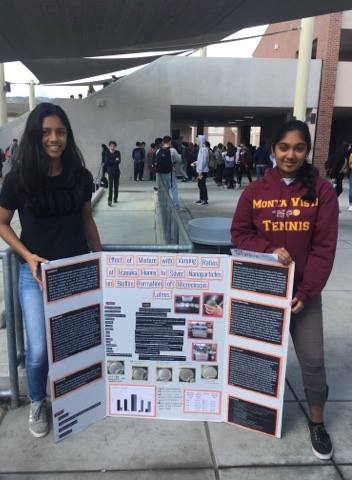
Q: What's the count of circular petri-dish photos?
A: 5